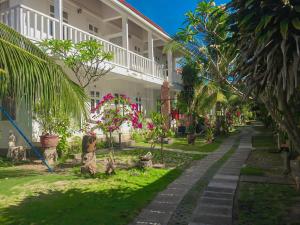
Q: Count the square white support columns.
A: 4